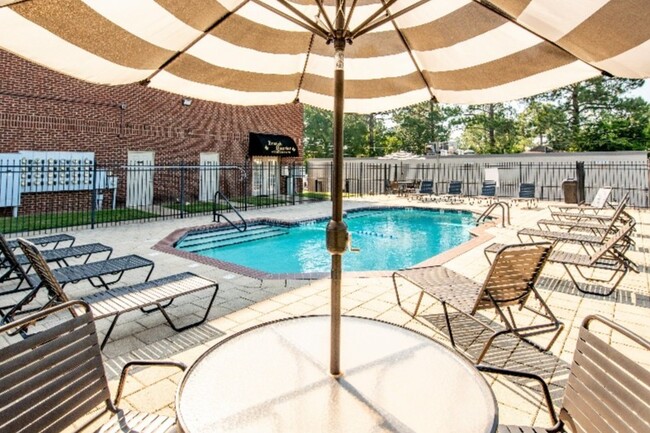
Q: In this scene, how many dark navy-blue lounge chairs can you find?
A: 4